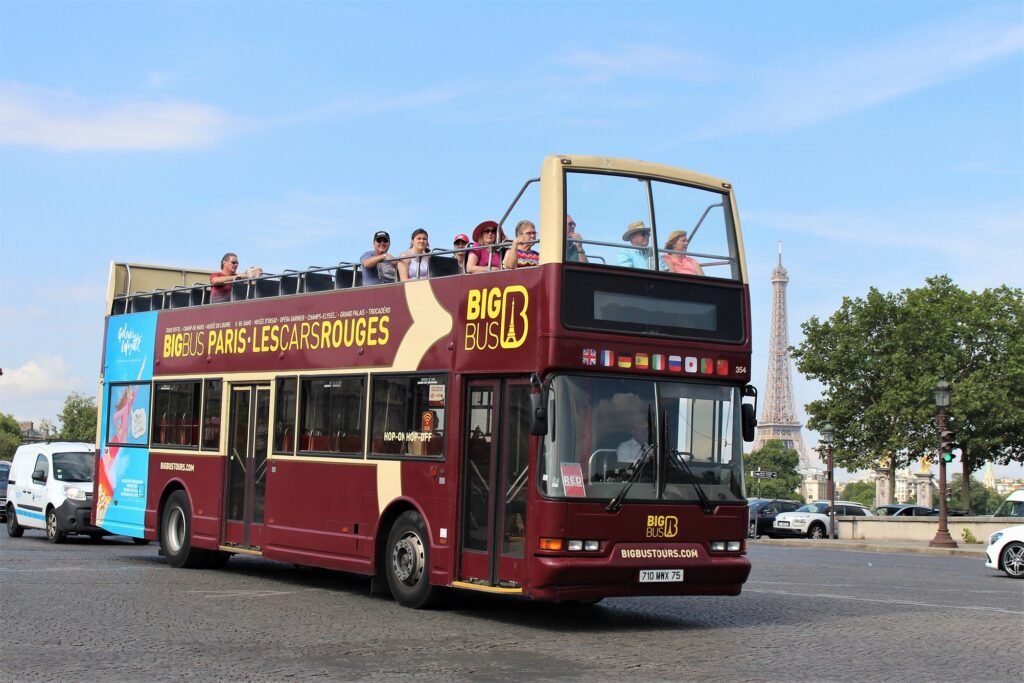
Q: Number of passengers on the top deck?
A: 9